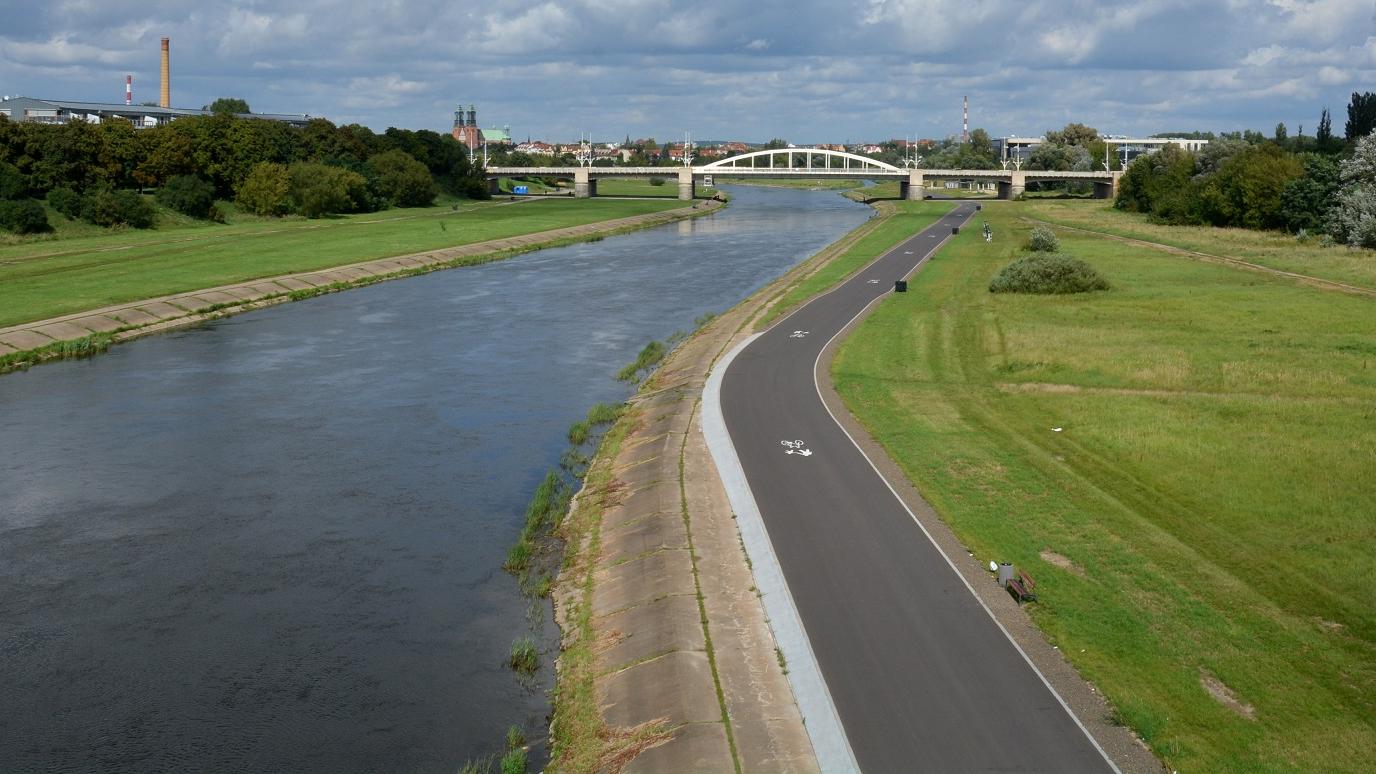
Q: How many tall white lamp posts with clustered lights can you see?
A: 12